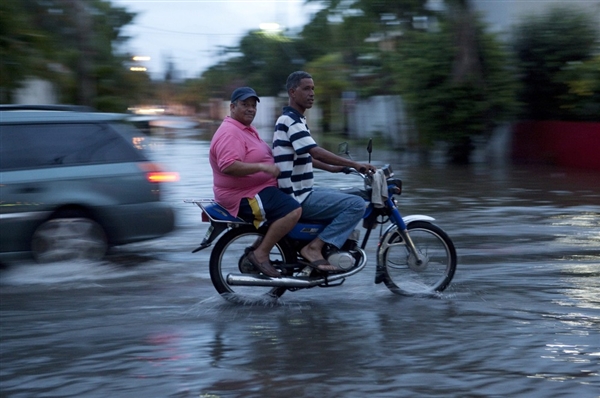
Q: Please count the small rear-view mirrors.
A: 2